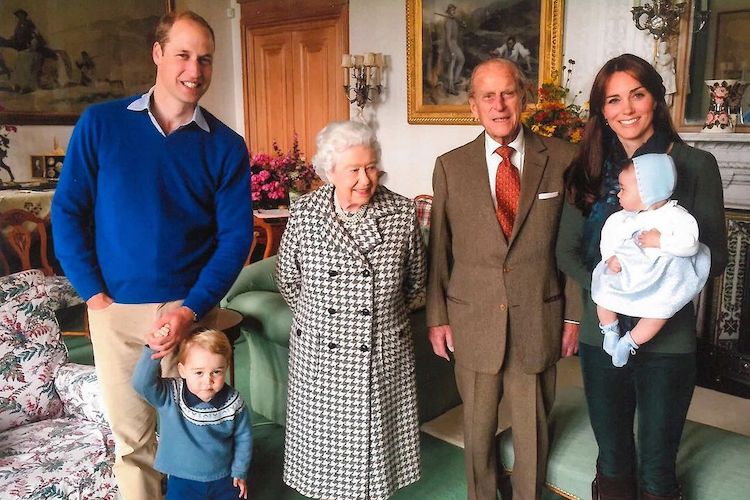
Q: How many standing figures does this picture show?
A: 5